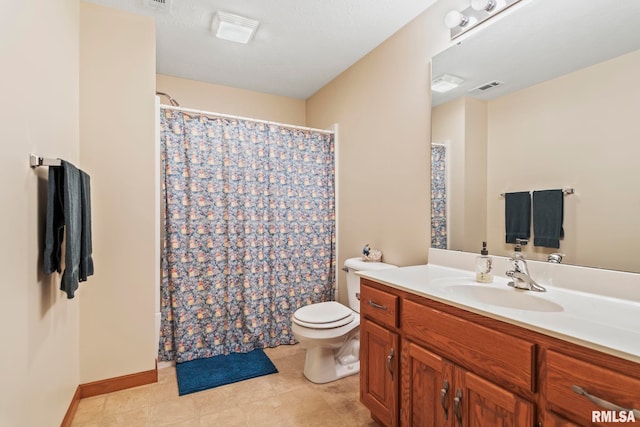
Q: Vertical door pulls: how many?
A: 3